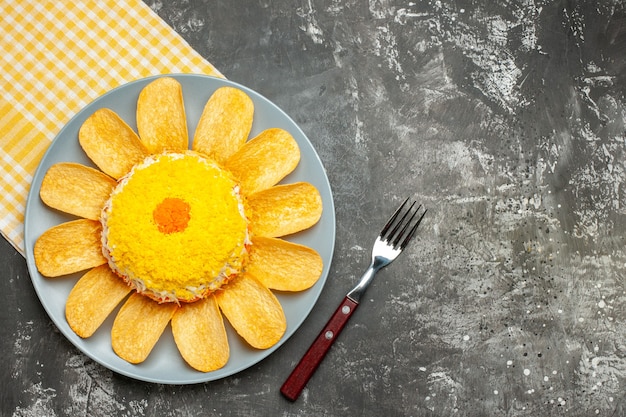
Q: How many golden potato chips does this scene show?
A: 12